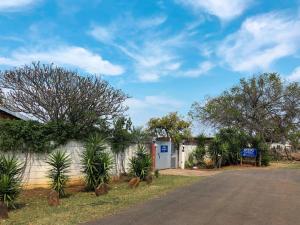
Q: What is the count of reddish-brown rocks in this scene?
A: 5